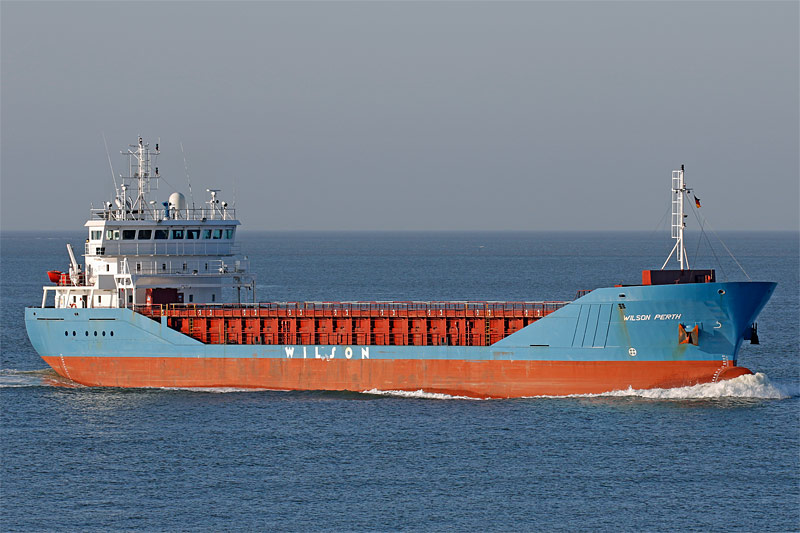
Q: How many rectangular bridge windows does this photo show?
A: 10